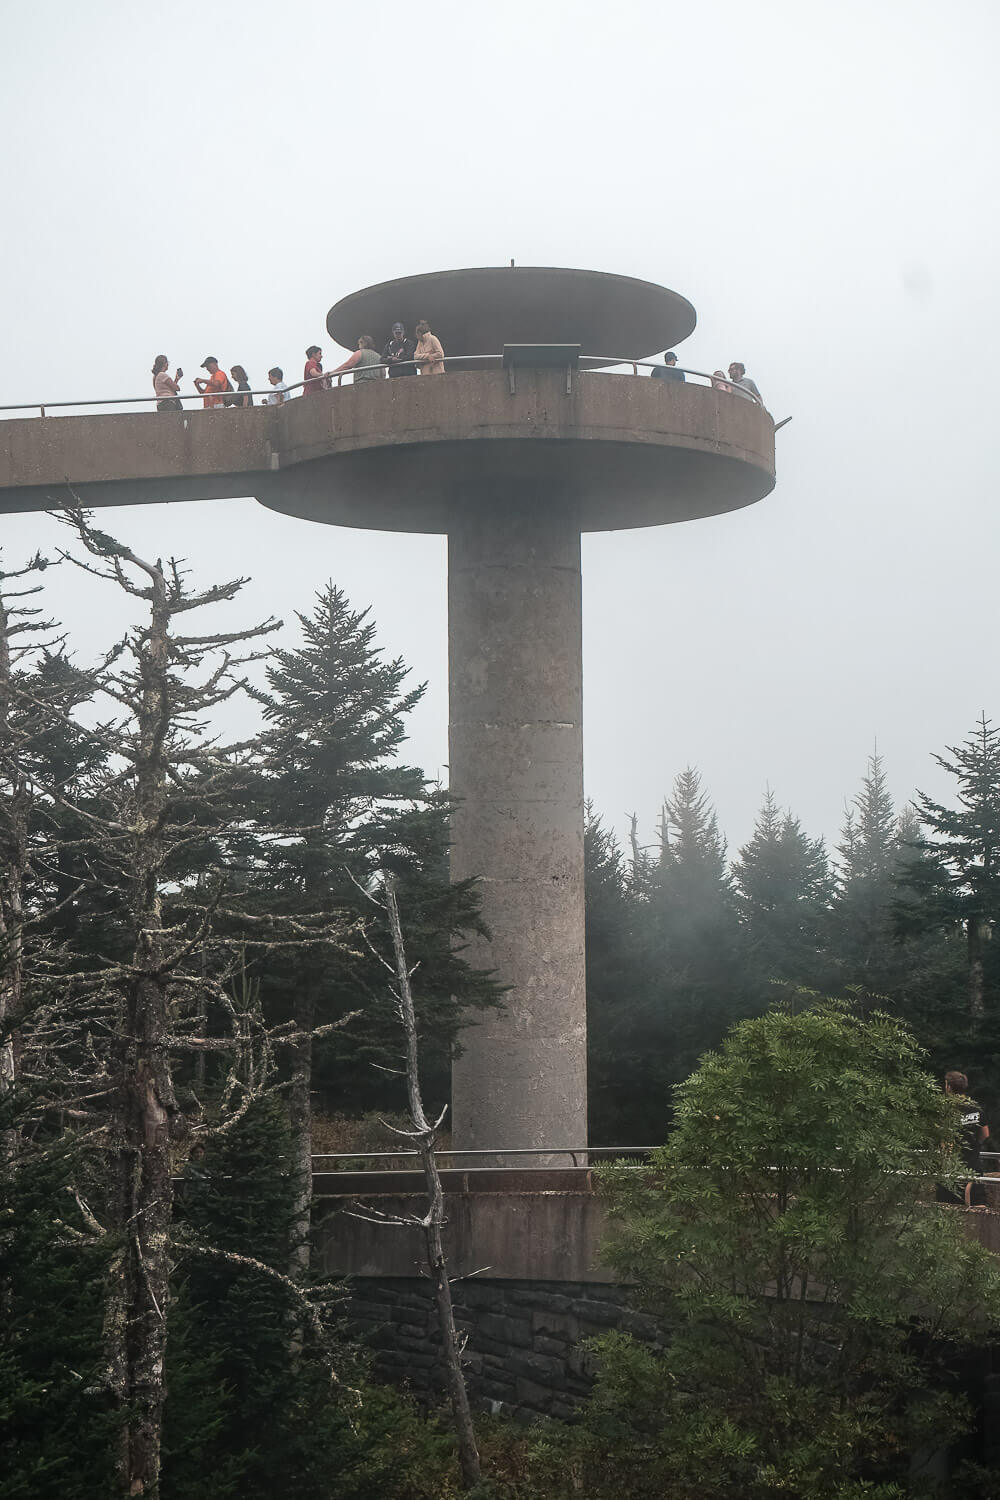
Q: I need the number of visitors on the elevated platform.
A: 11